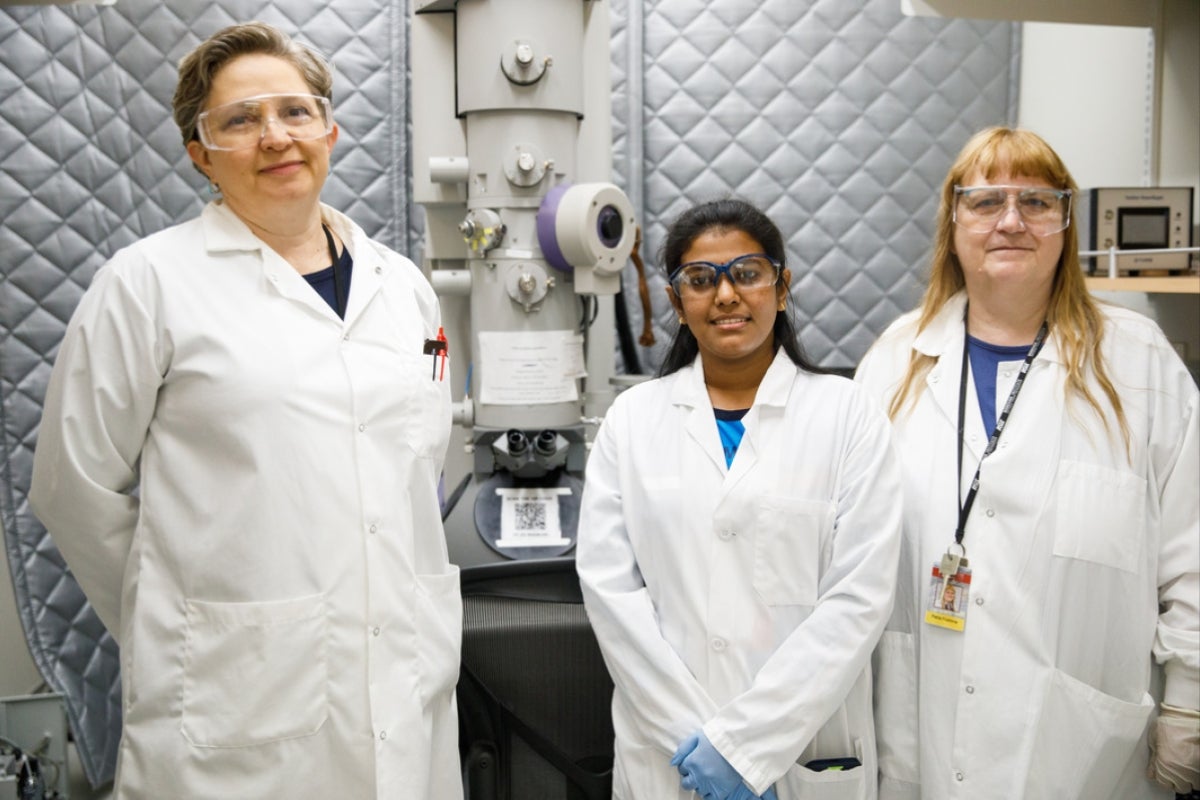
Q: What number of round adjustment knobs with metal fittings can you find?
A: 4